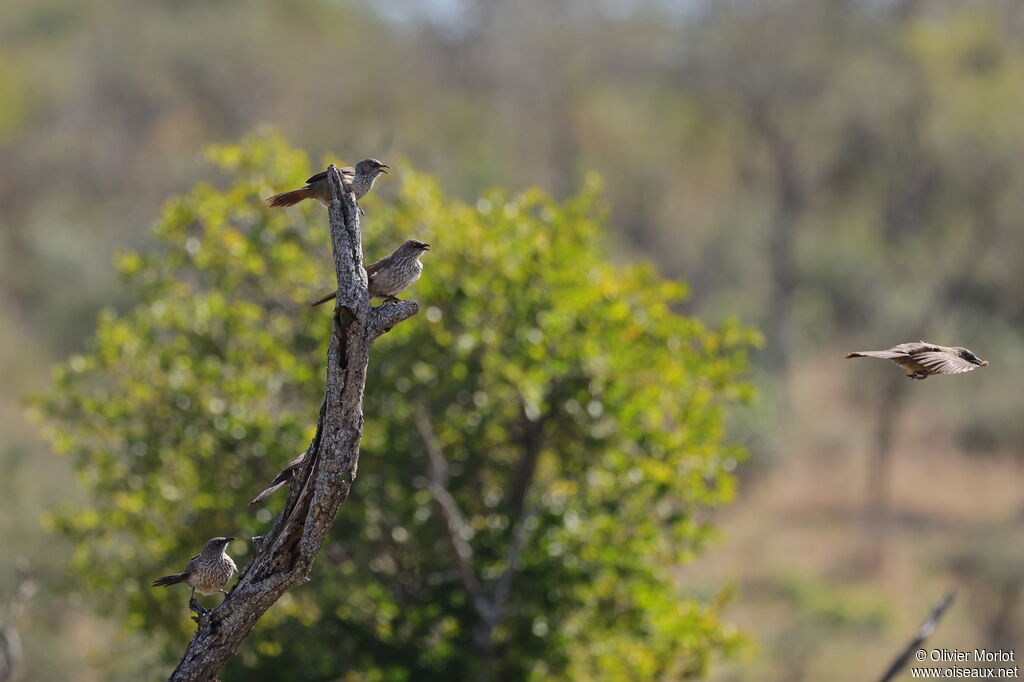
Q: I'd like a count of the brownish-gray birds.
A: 5